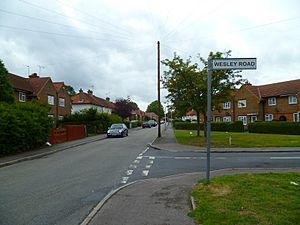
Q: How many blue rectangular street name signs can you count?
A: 0